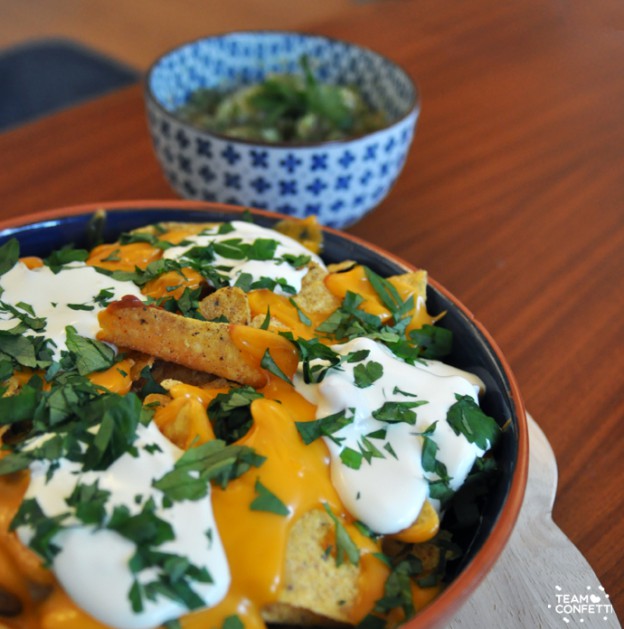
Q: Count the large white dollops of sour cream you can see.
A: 4